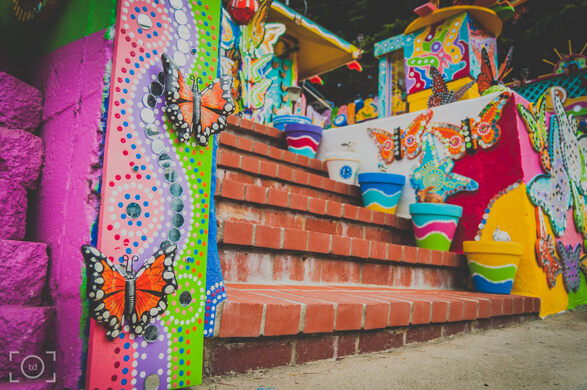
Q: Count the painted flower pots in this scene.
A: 6